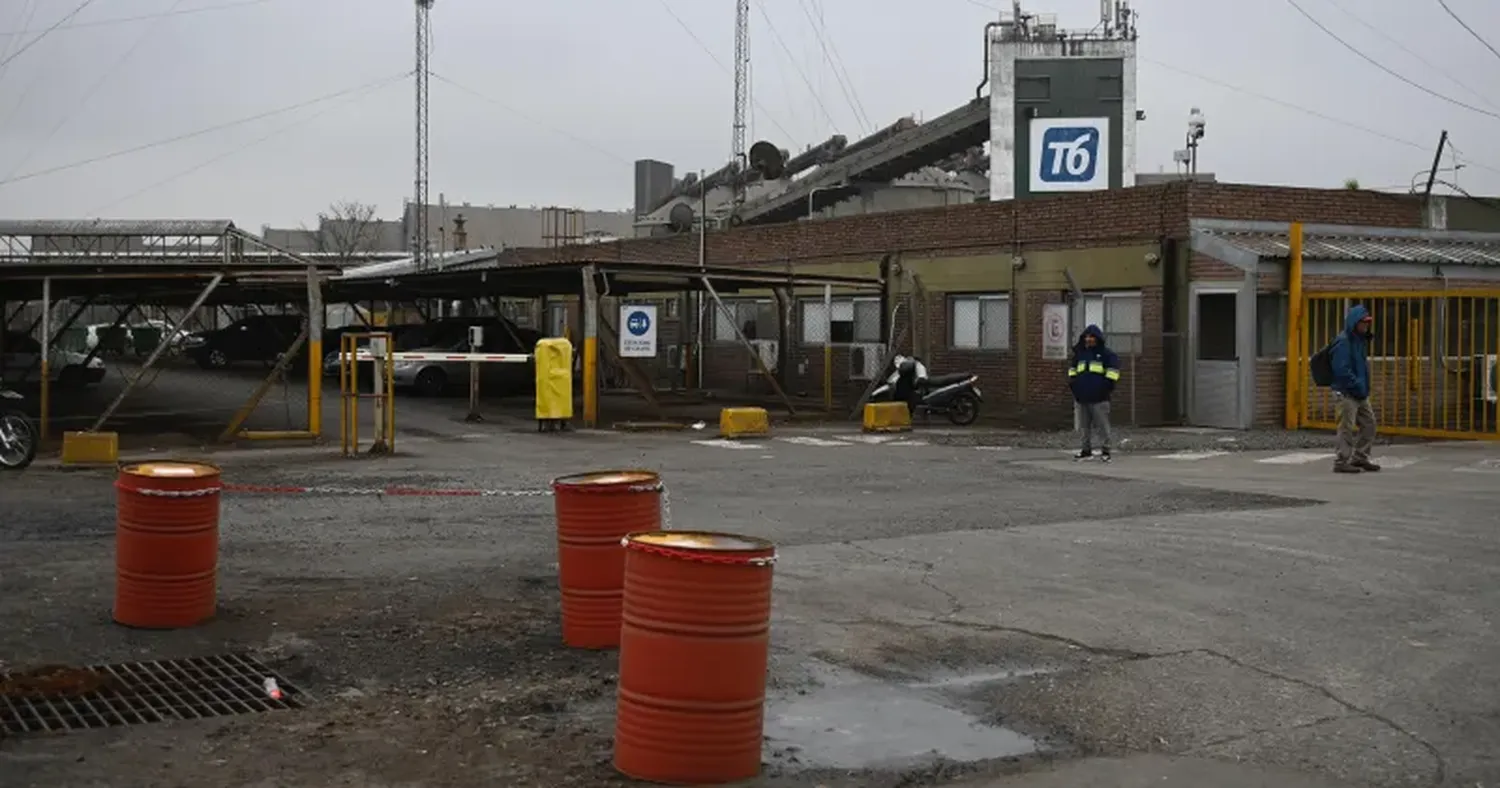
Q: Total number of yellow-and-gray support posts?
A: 4